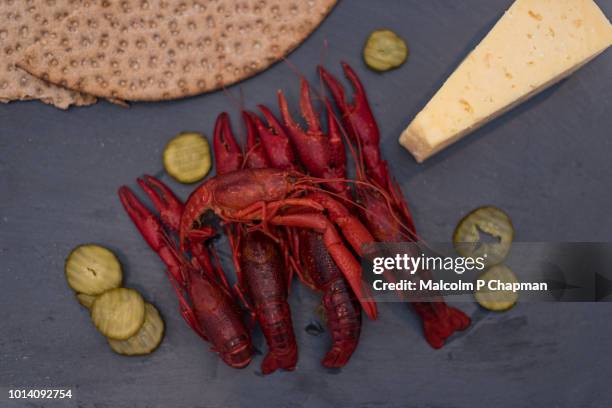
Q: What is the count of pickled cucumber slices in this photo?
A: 8